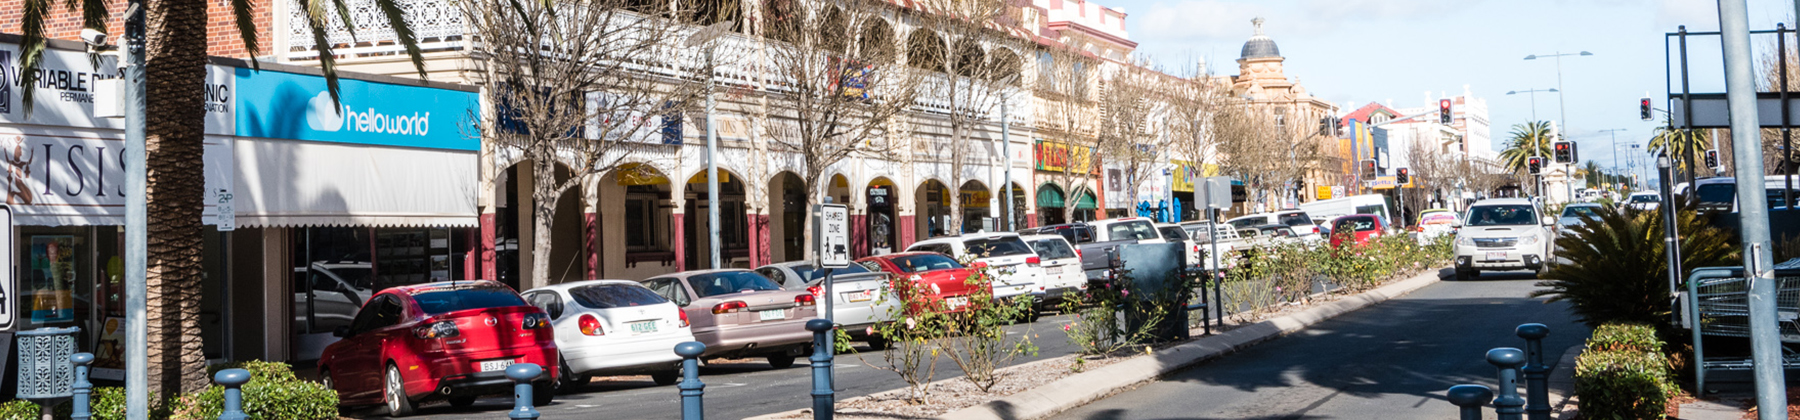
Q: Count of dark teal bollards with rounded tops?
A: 8